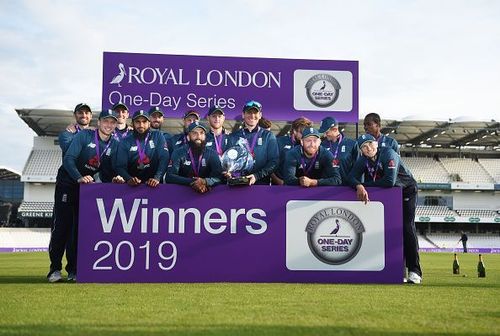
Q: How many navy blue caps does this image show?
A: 12